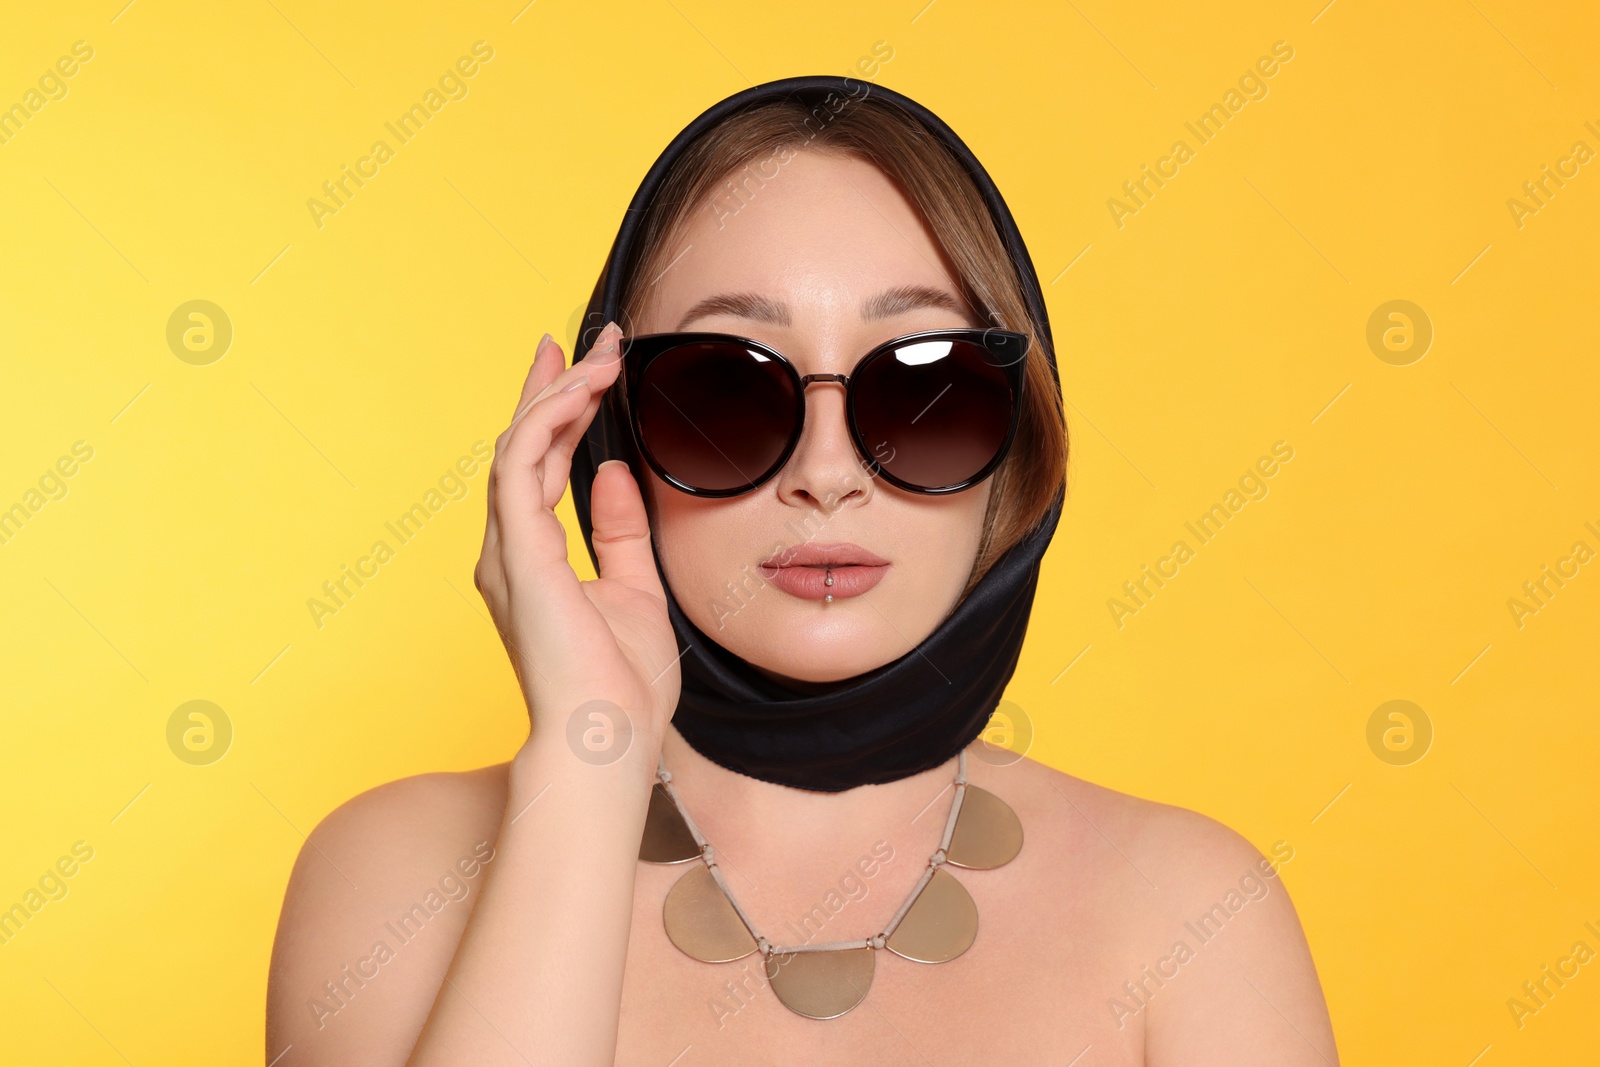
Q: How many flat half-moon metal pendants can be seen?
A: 5